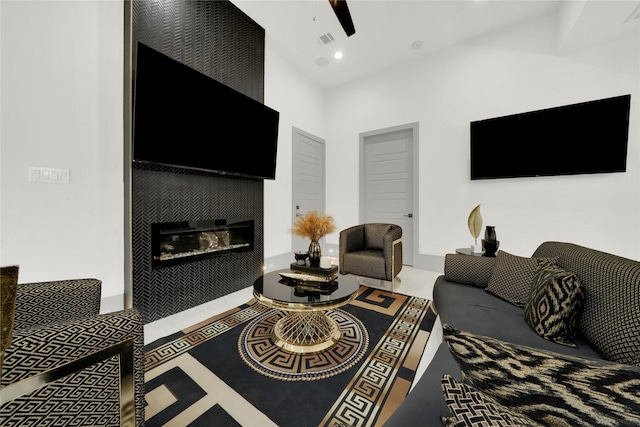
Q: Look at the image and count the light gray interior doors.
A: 2